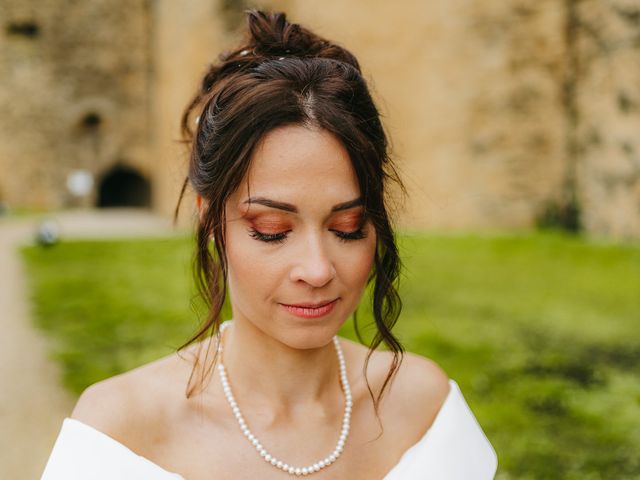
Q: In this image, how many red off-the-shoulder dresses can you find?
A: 0